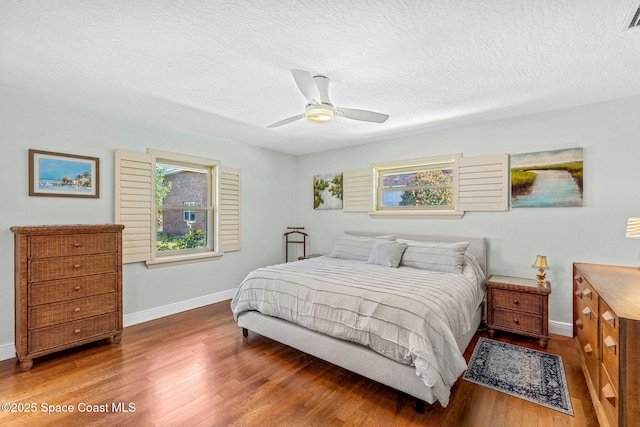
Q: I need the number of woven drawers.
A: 7